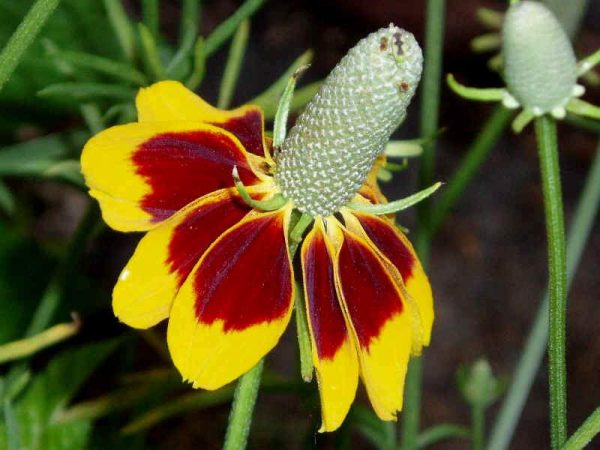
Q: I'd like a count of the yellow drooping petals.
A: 7